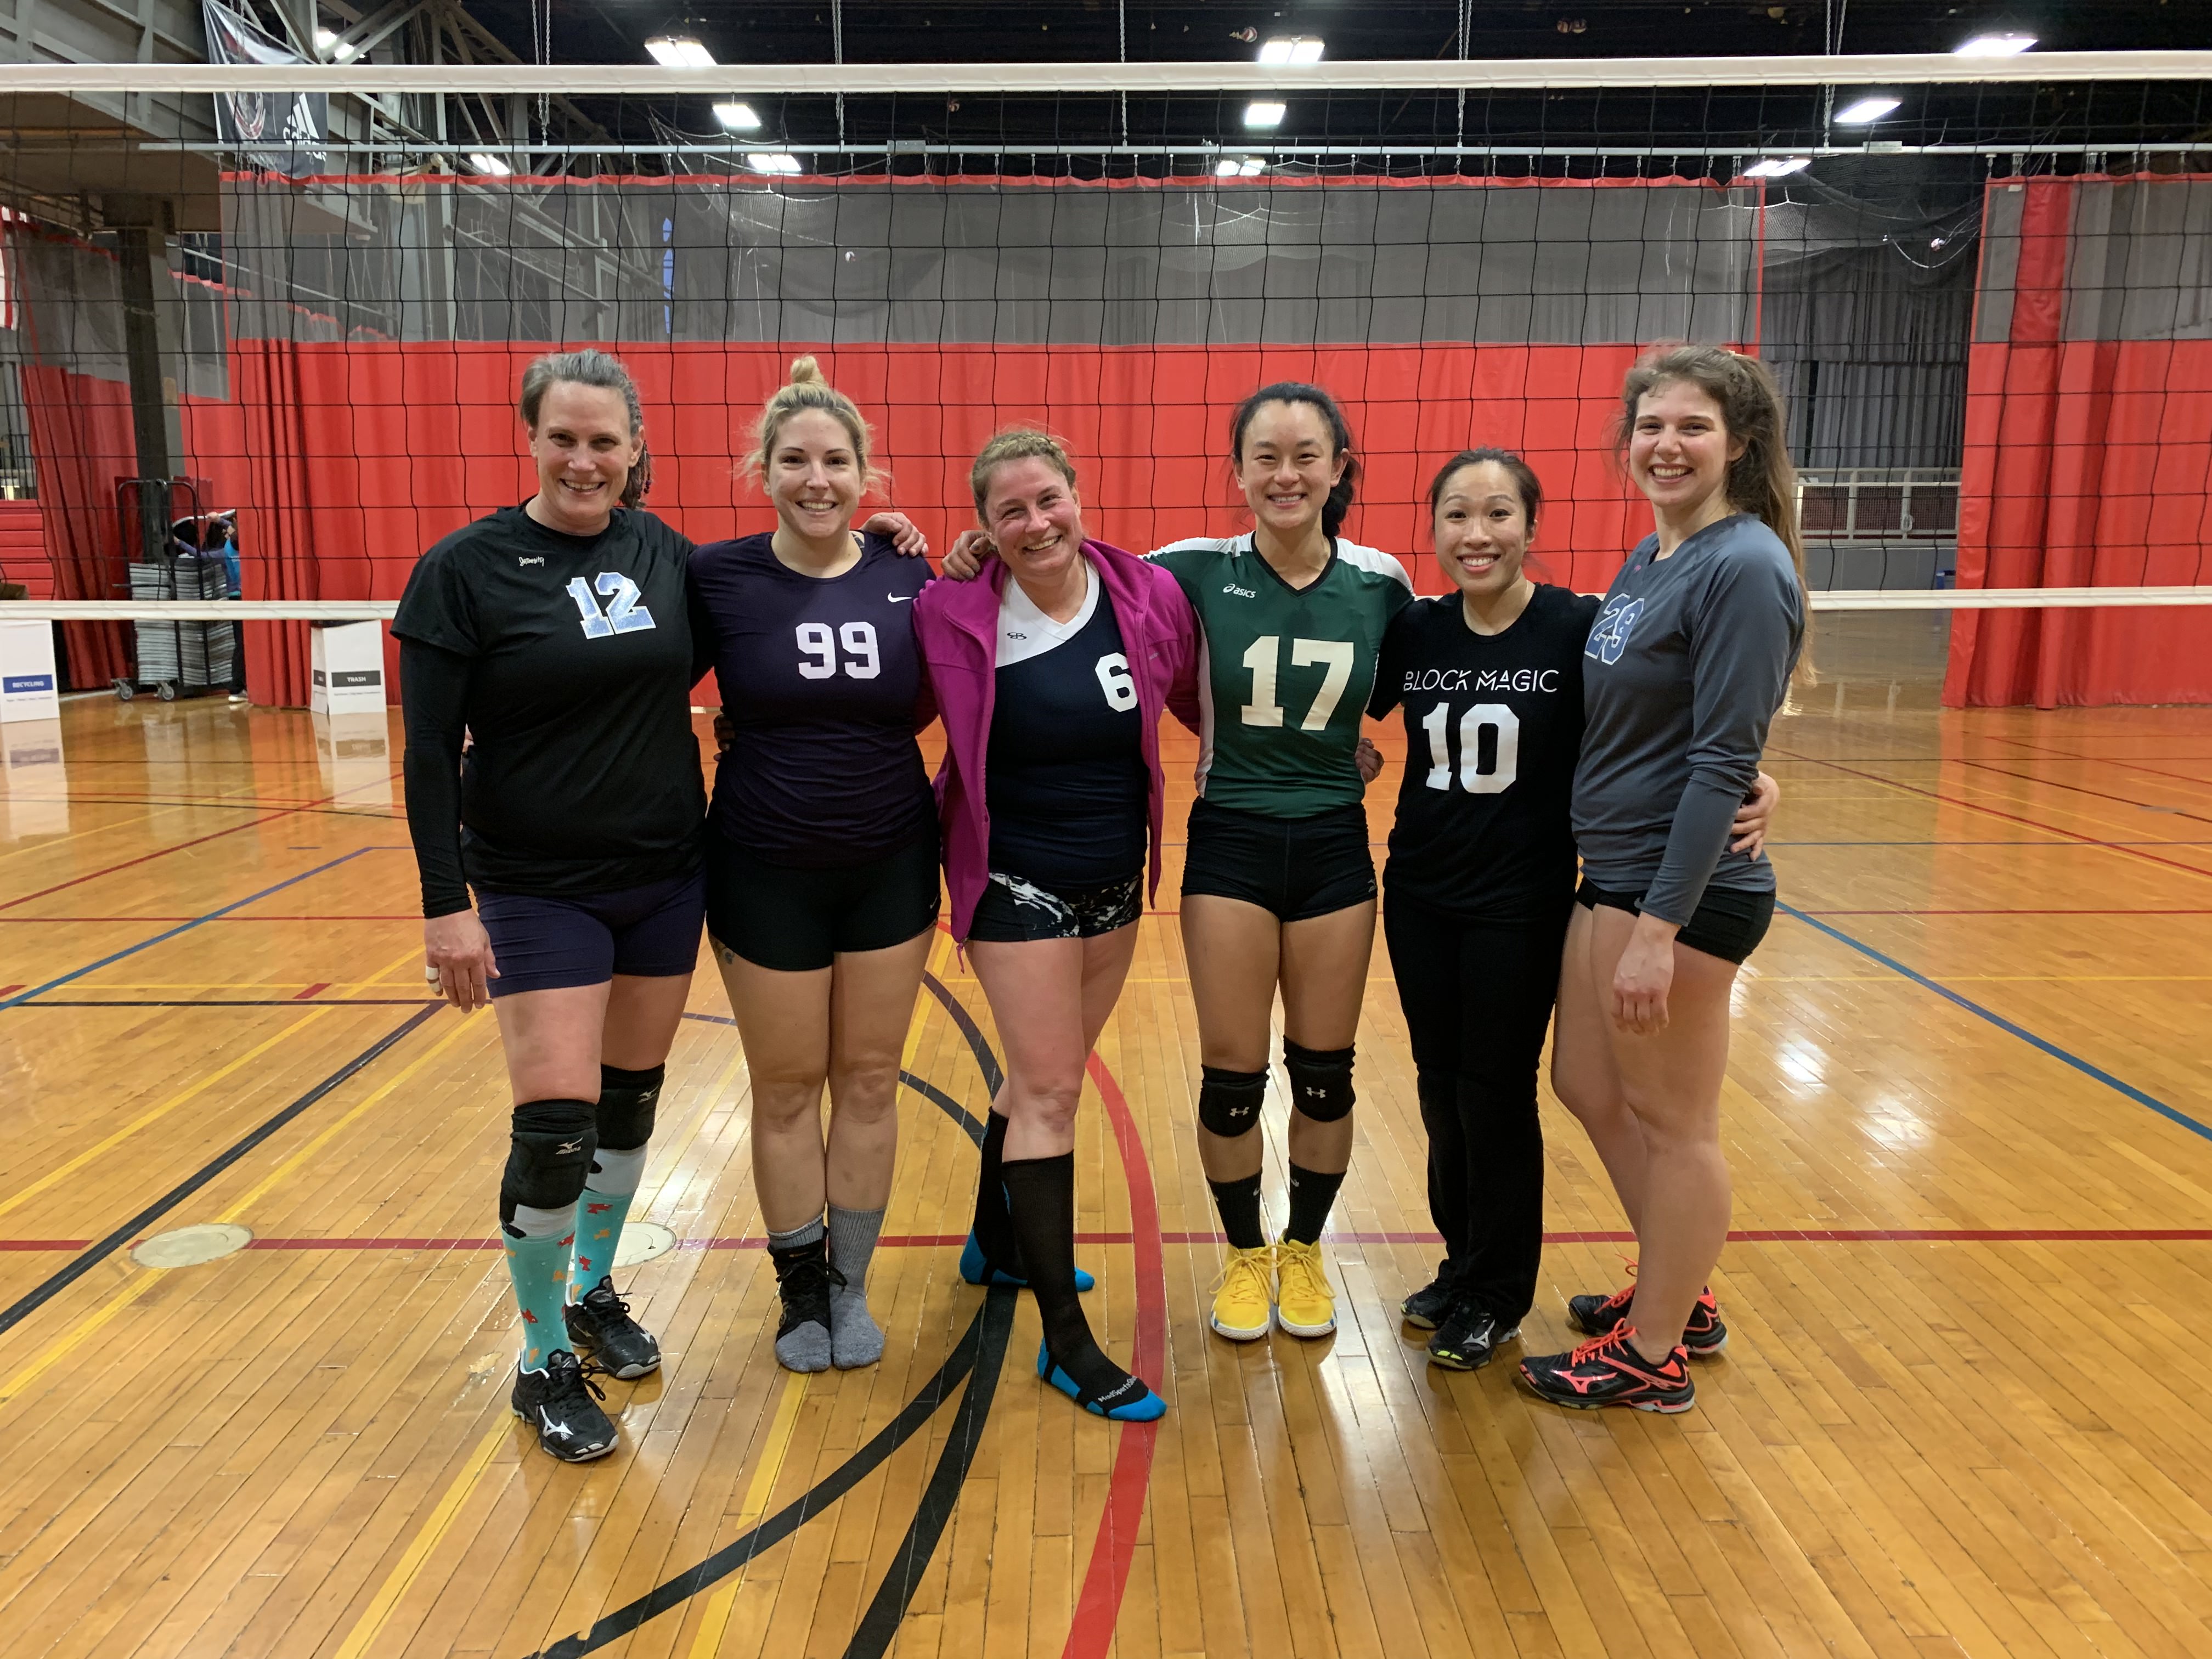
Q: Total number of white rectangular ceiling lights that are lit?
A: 11